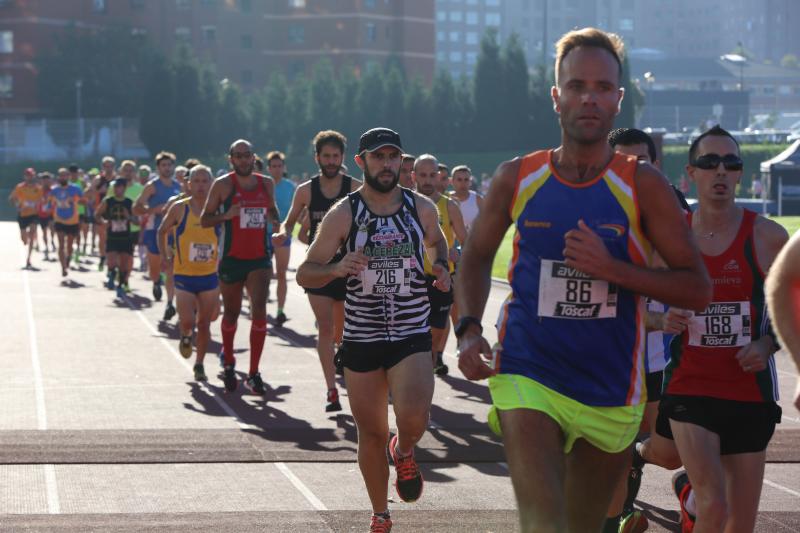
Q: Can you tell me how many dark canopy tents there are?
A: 1